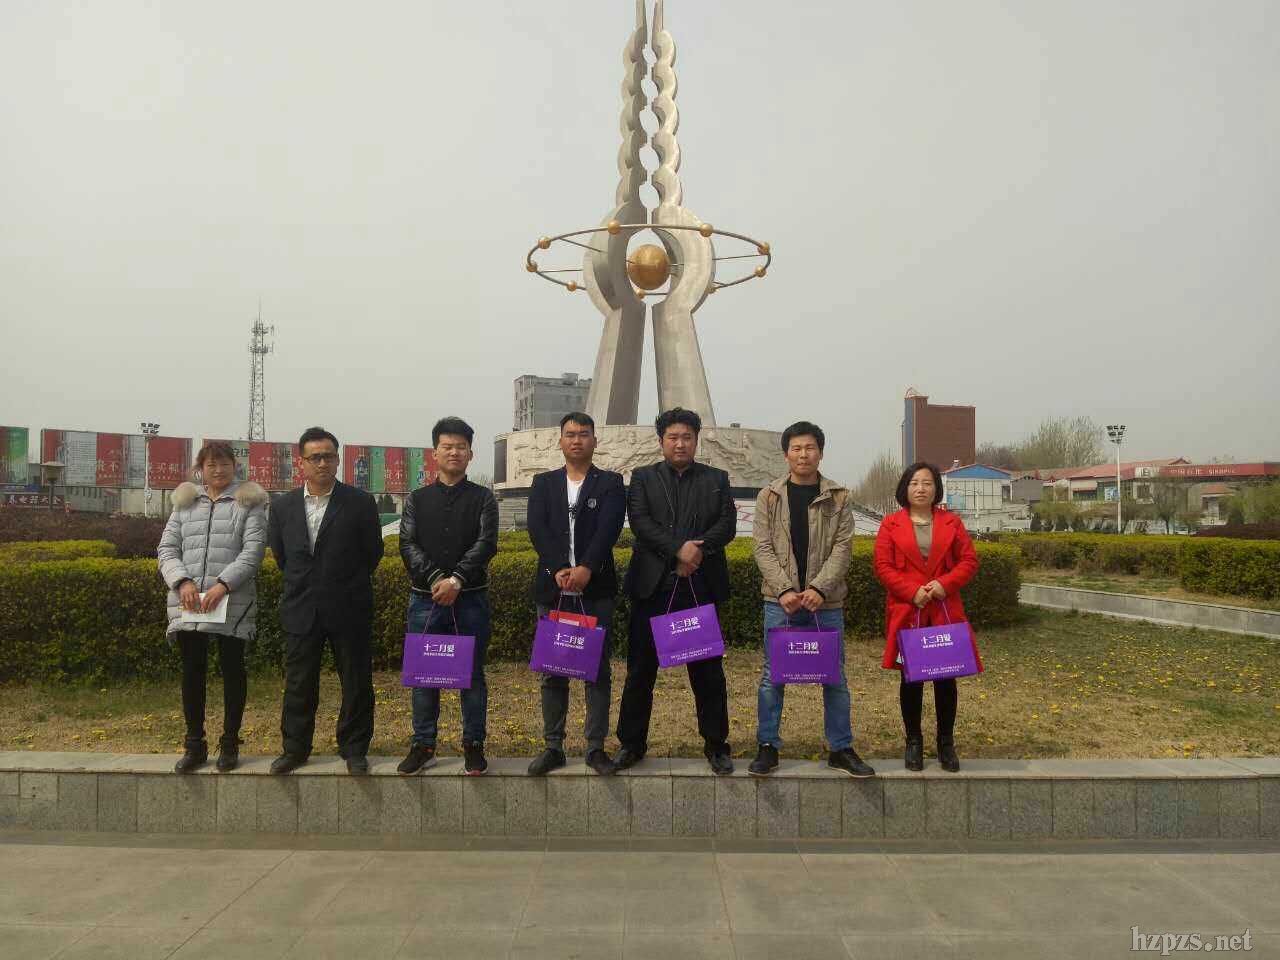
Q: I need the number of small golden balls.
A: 9